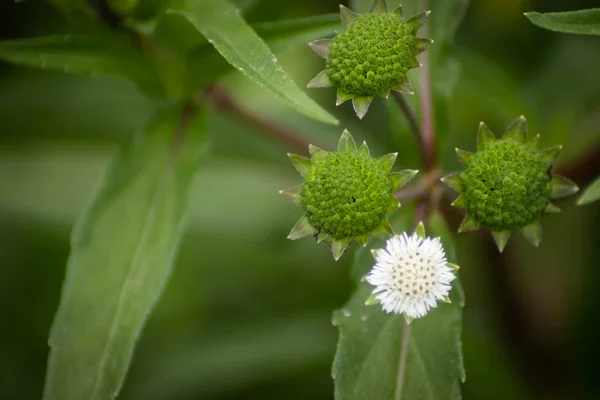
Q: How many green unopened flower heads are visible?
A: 3